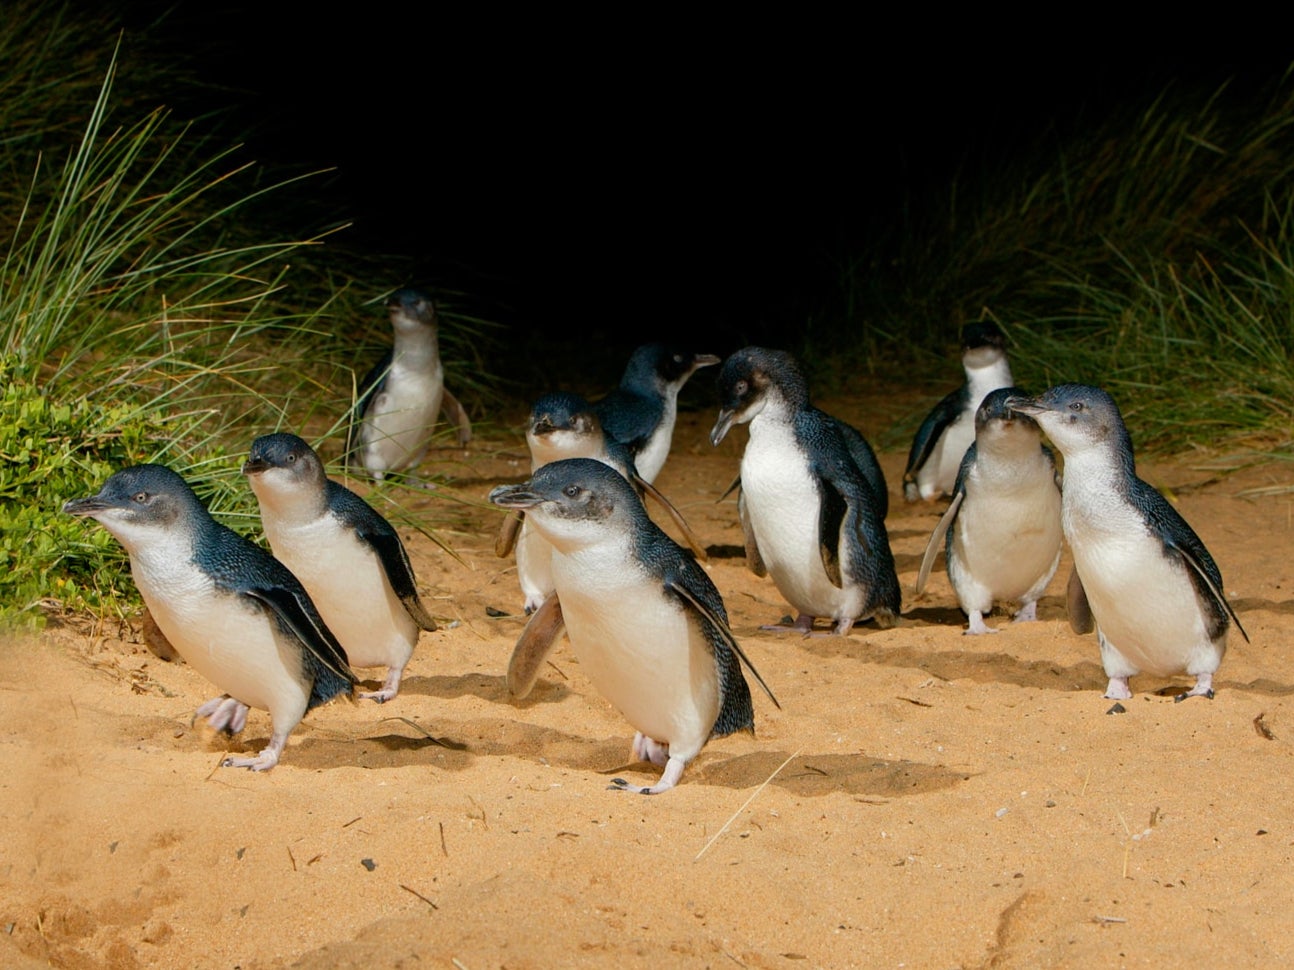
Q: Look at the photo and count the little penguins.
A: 10